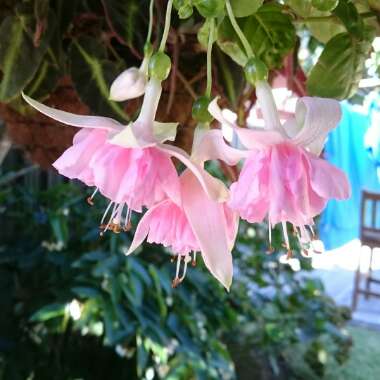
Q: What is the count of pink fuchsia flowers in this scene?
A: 3